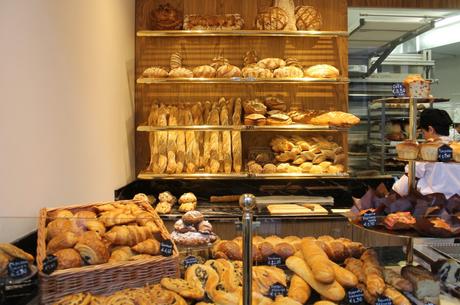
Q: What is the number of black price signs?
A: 11